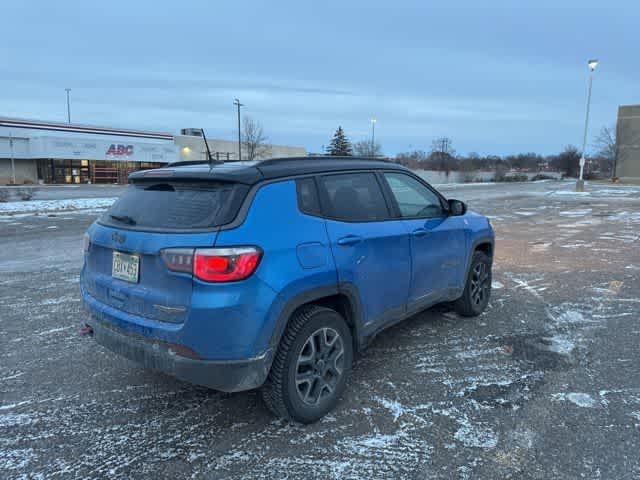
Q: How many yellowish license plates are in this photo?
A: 1